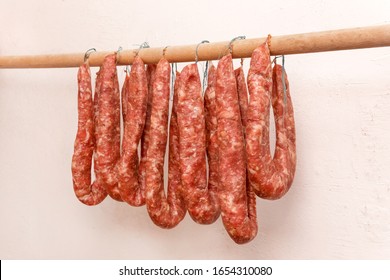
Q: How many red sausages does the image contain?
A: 7